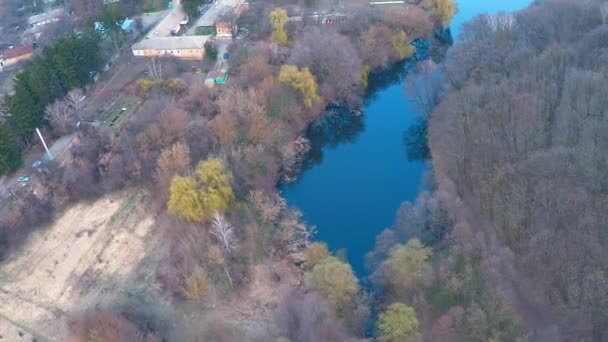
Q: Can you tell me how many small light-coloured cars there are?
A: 2